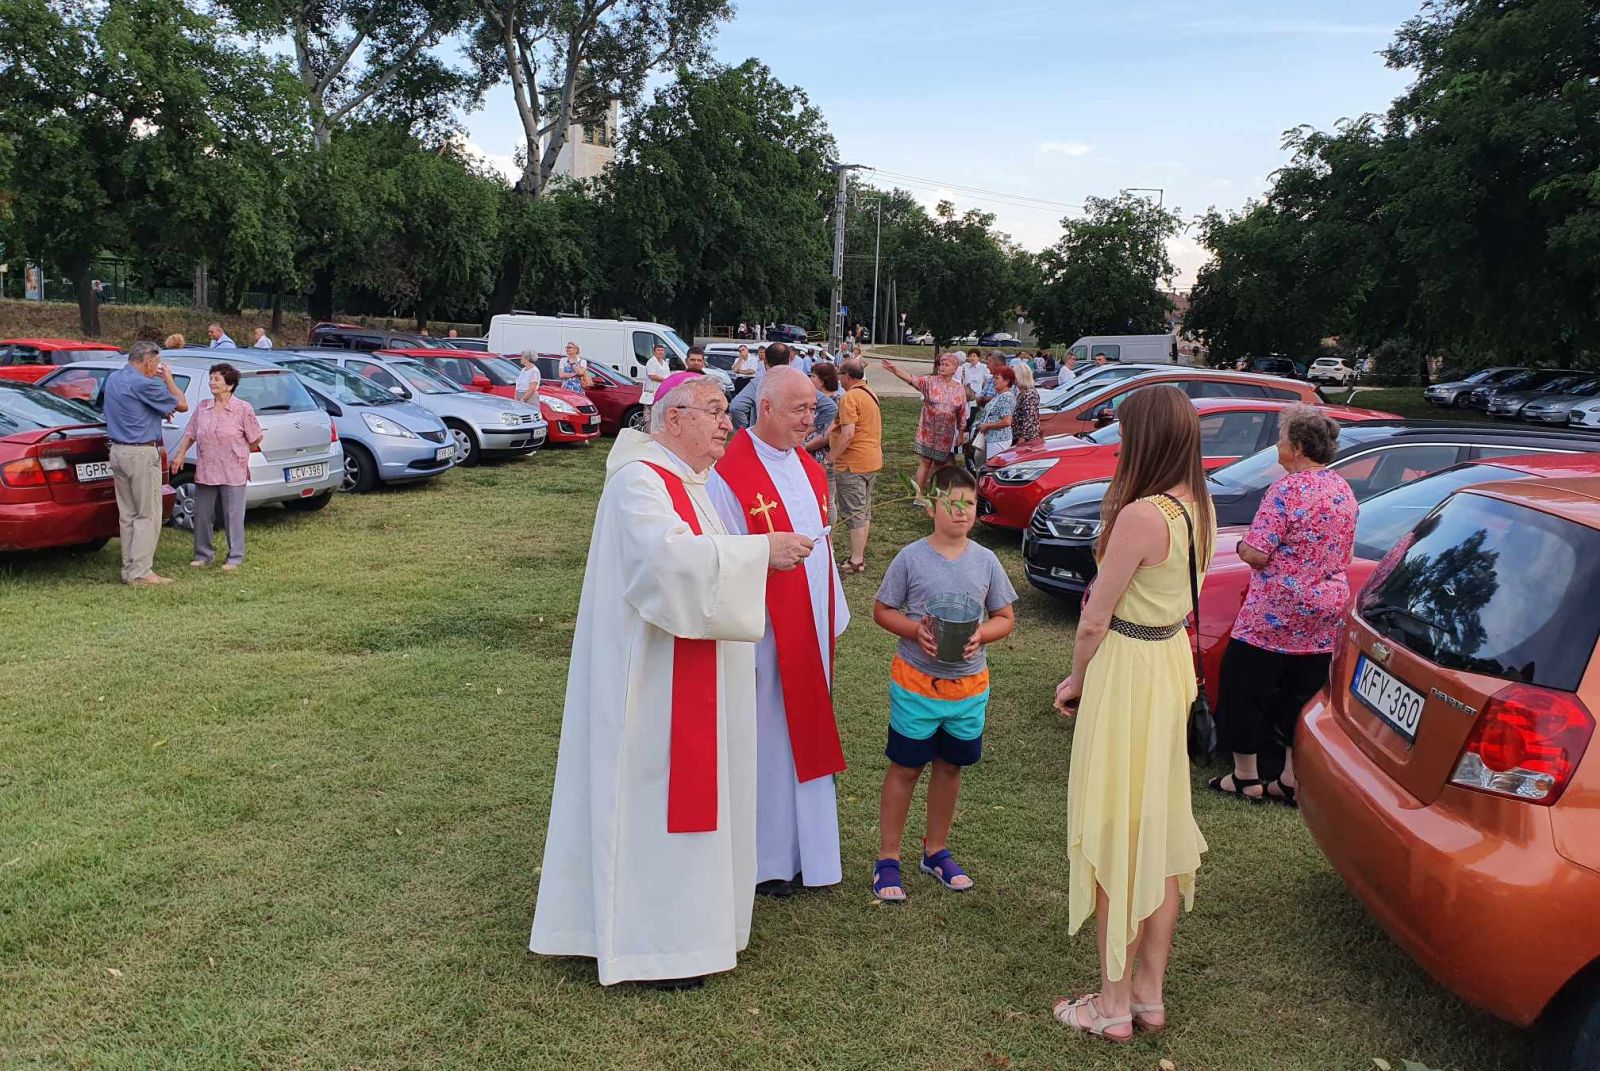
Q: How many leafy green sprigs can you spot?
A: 1